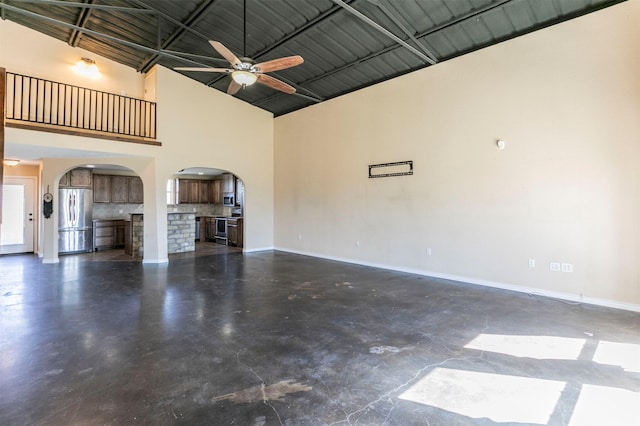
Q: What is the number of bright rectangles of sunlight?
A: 4